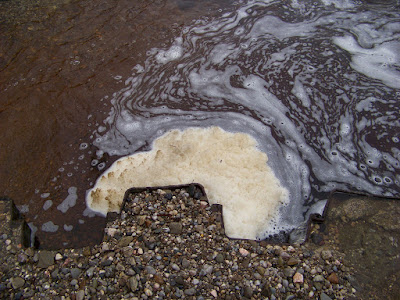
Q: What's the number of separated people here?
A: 0